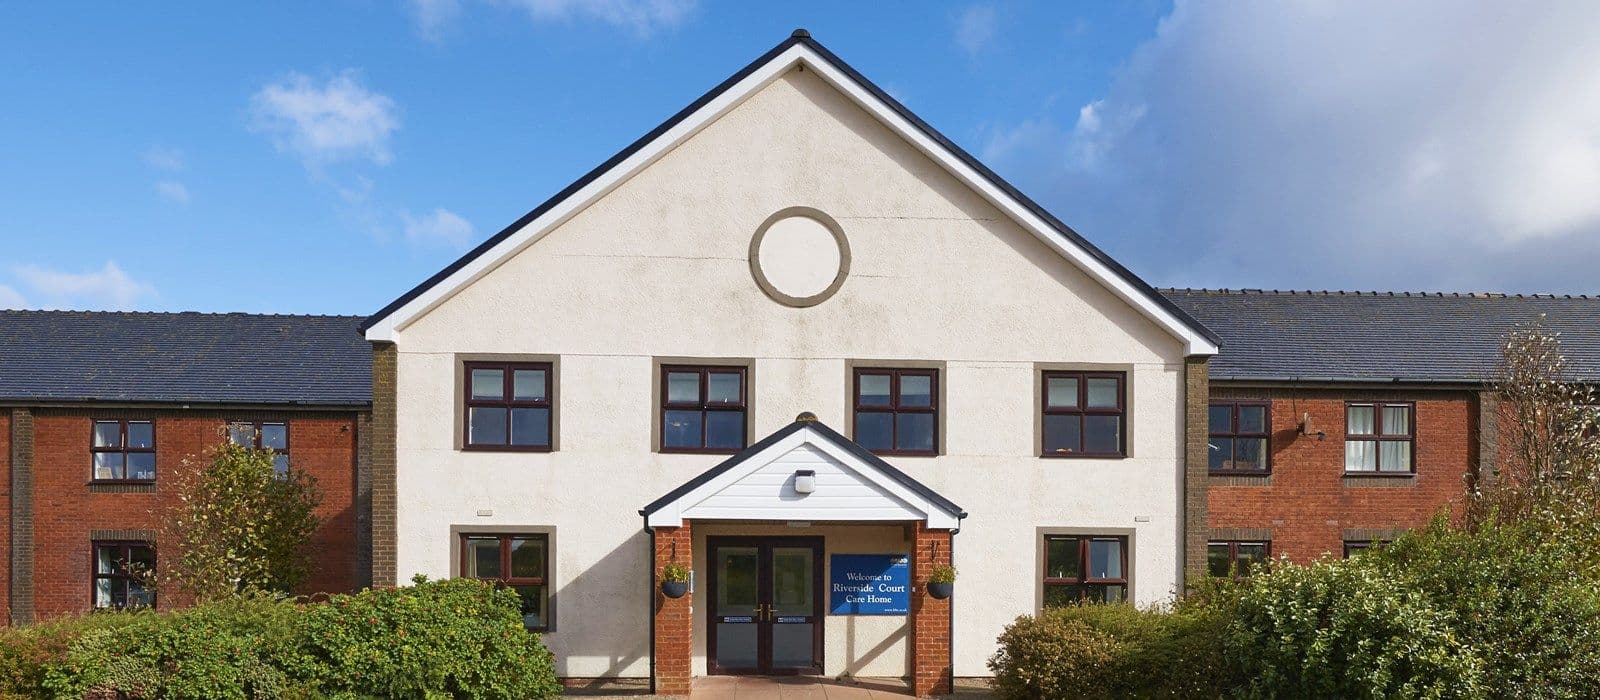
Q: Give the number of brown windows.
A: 13